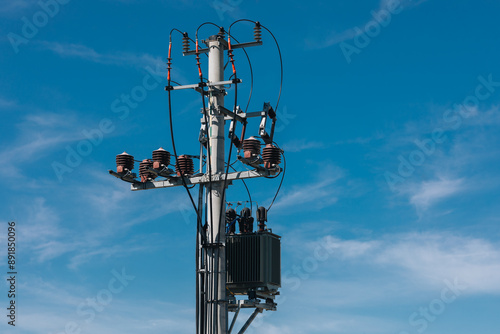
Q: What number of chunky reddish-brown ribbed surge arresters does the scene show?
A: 6